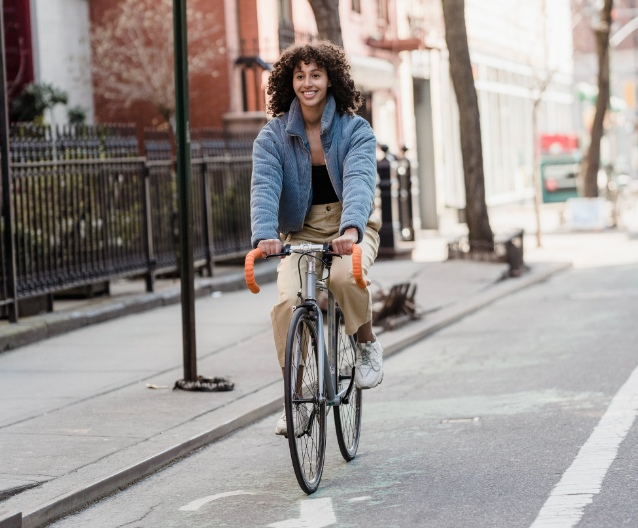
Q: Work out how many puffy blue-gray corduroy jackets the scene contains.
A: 1